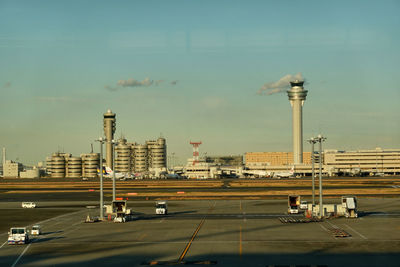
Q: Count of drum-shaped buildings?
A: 6